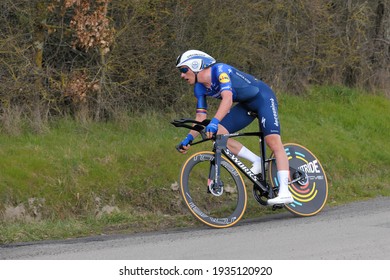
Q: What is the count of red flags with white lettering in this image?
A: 0